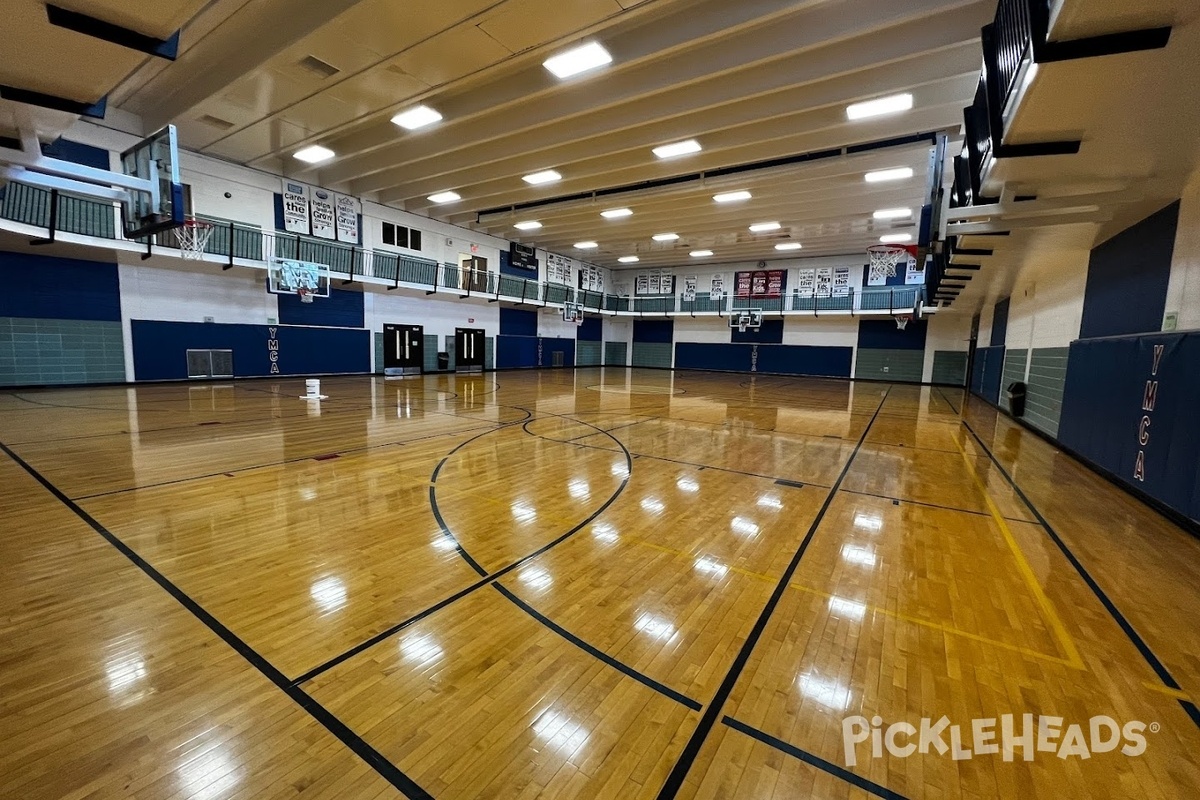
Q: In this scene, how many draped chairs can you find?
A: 0